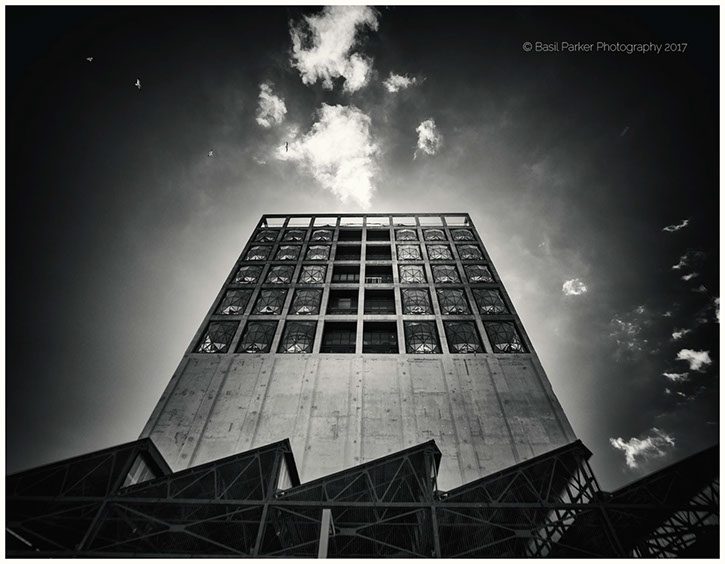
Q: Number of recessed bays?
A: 10